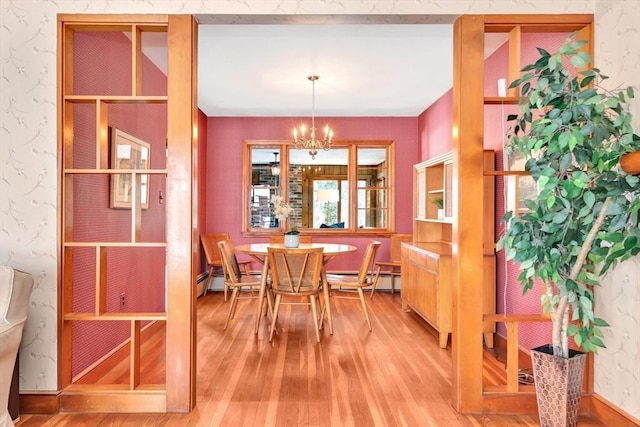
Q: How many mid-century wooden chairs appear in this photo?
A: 6